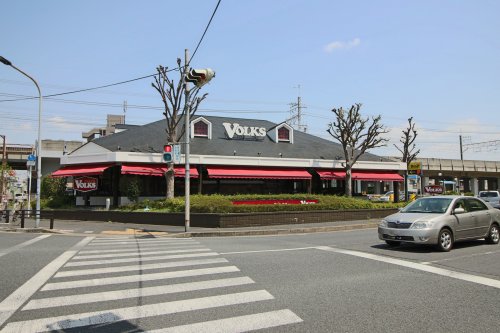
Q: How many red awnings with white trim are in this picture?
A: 4